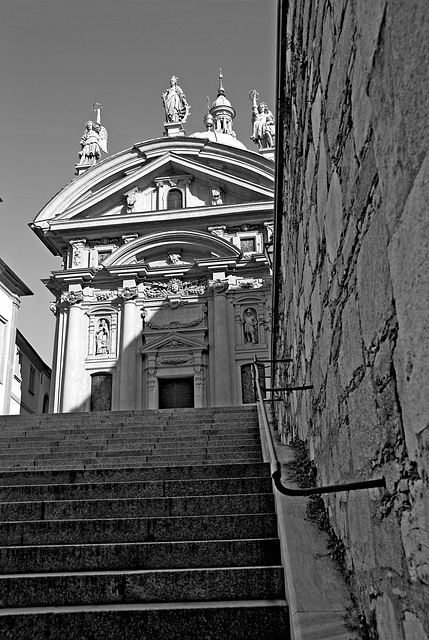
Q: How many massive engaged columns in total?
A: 3